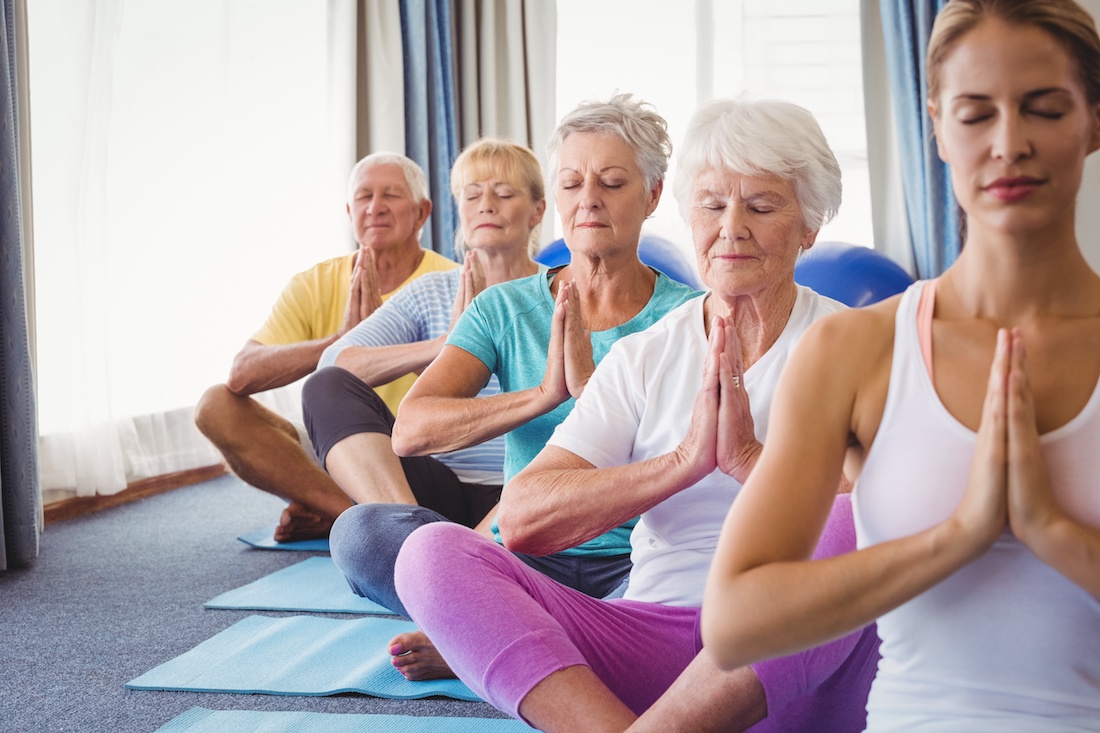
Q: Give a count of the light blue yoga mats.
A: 4